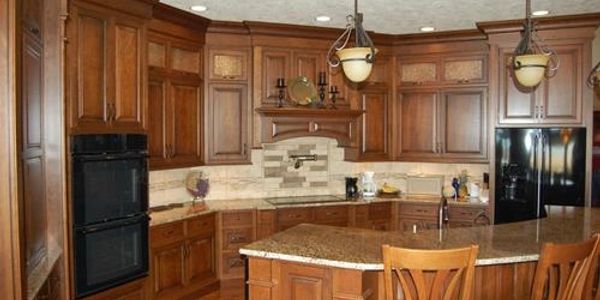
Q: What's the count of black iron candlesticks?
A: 3